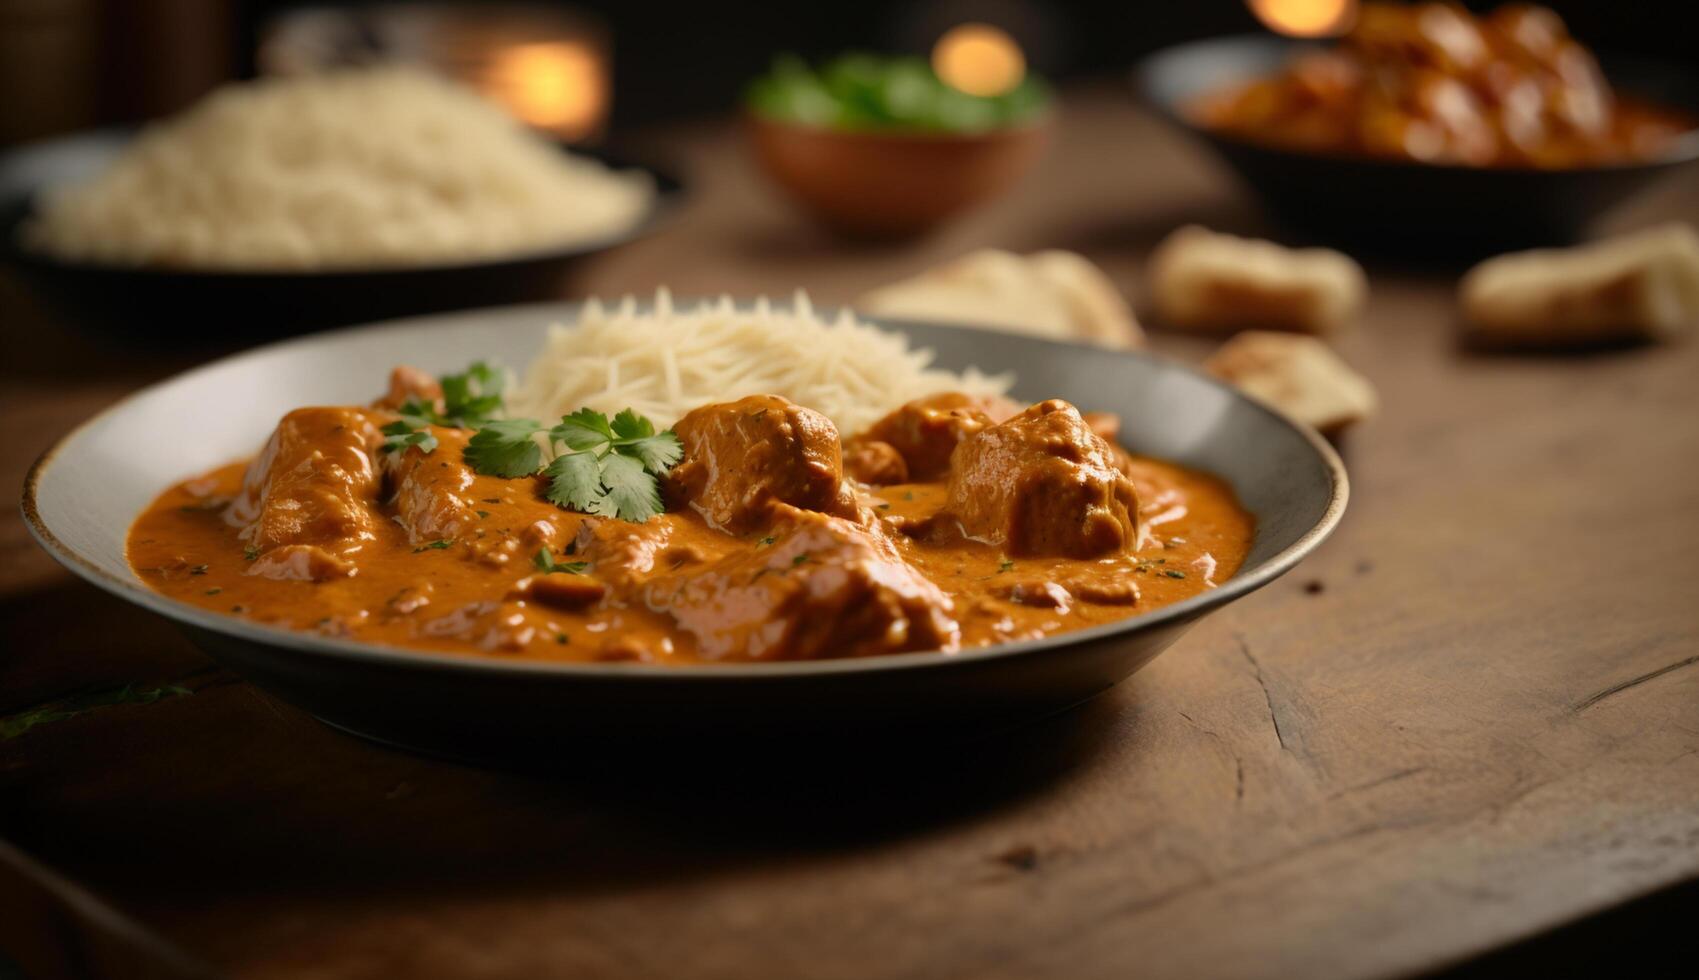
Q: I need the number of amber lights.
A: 3